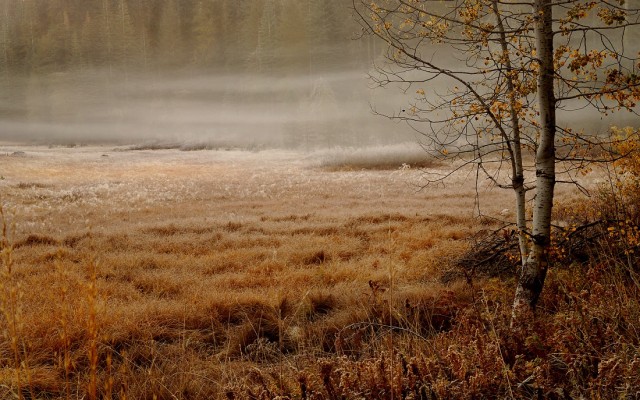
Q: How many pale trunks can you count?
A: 2